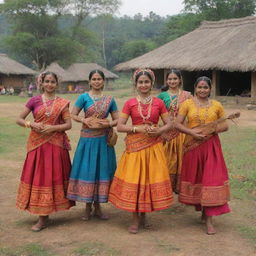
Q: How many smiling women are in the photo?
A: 5